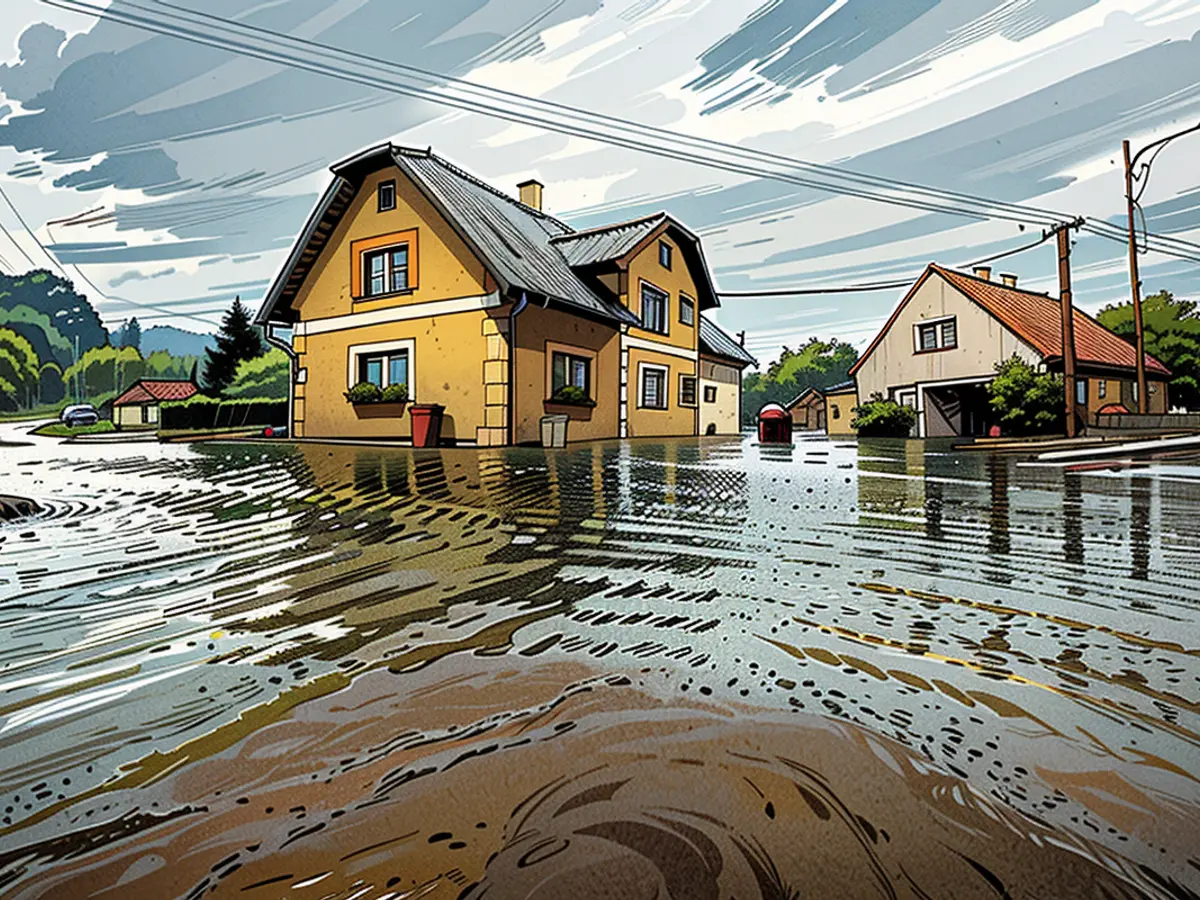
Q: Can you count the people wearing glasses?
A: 0